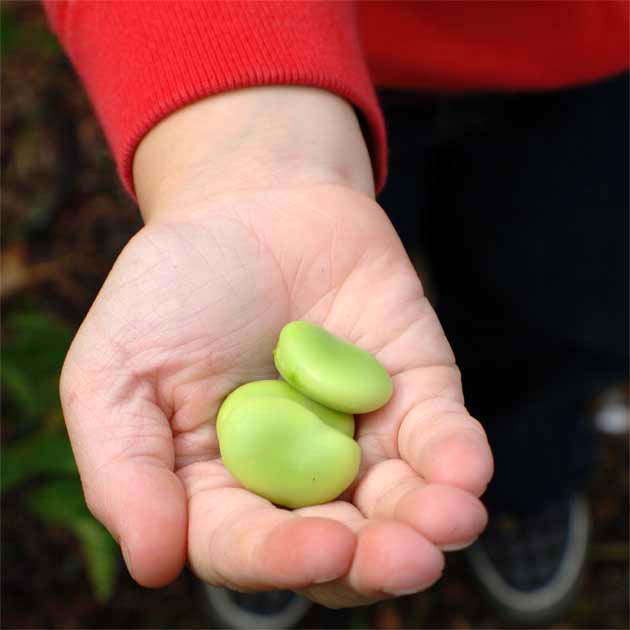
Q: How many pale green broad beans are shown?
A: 3